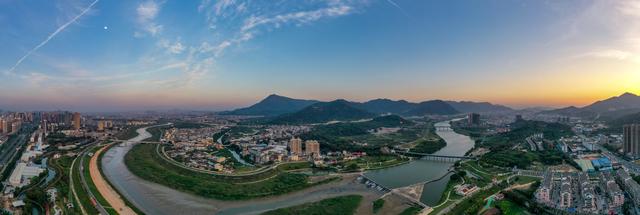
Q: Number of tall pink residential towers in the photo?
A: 2